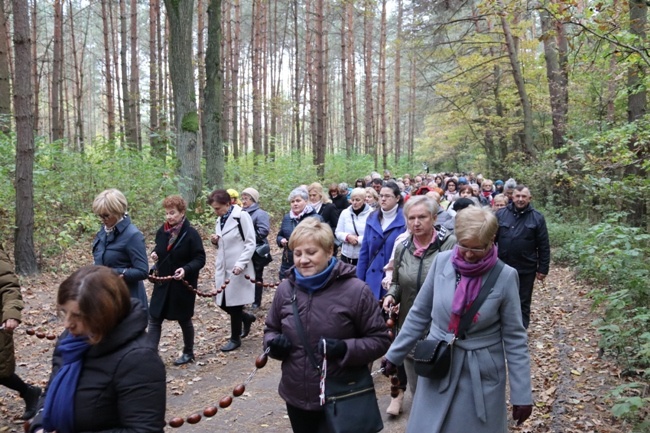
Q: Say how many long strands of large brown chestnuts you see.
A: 2